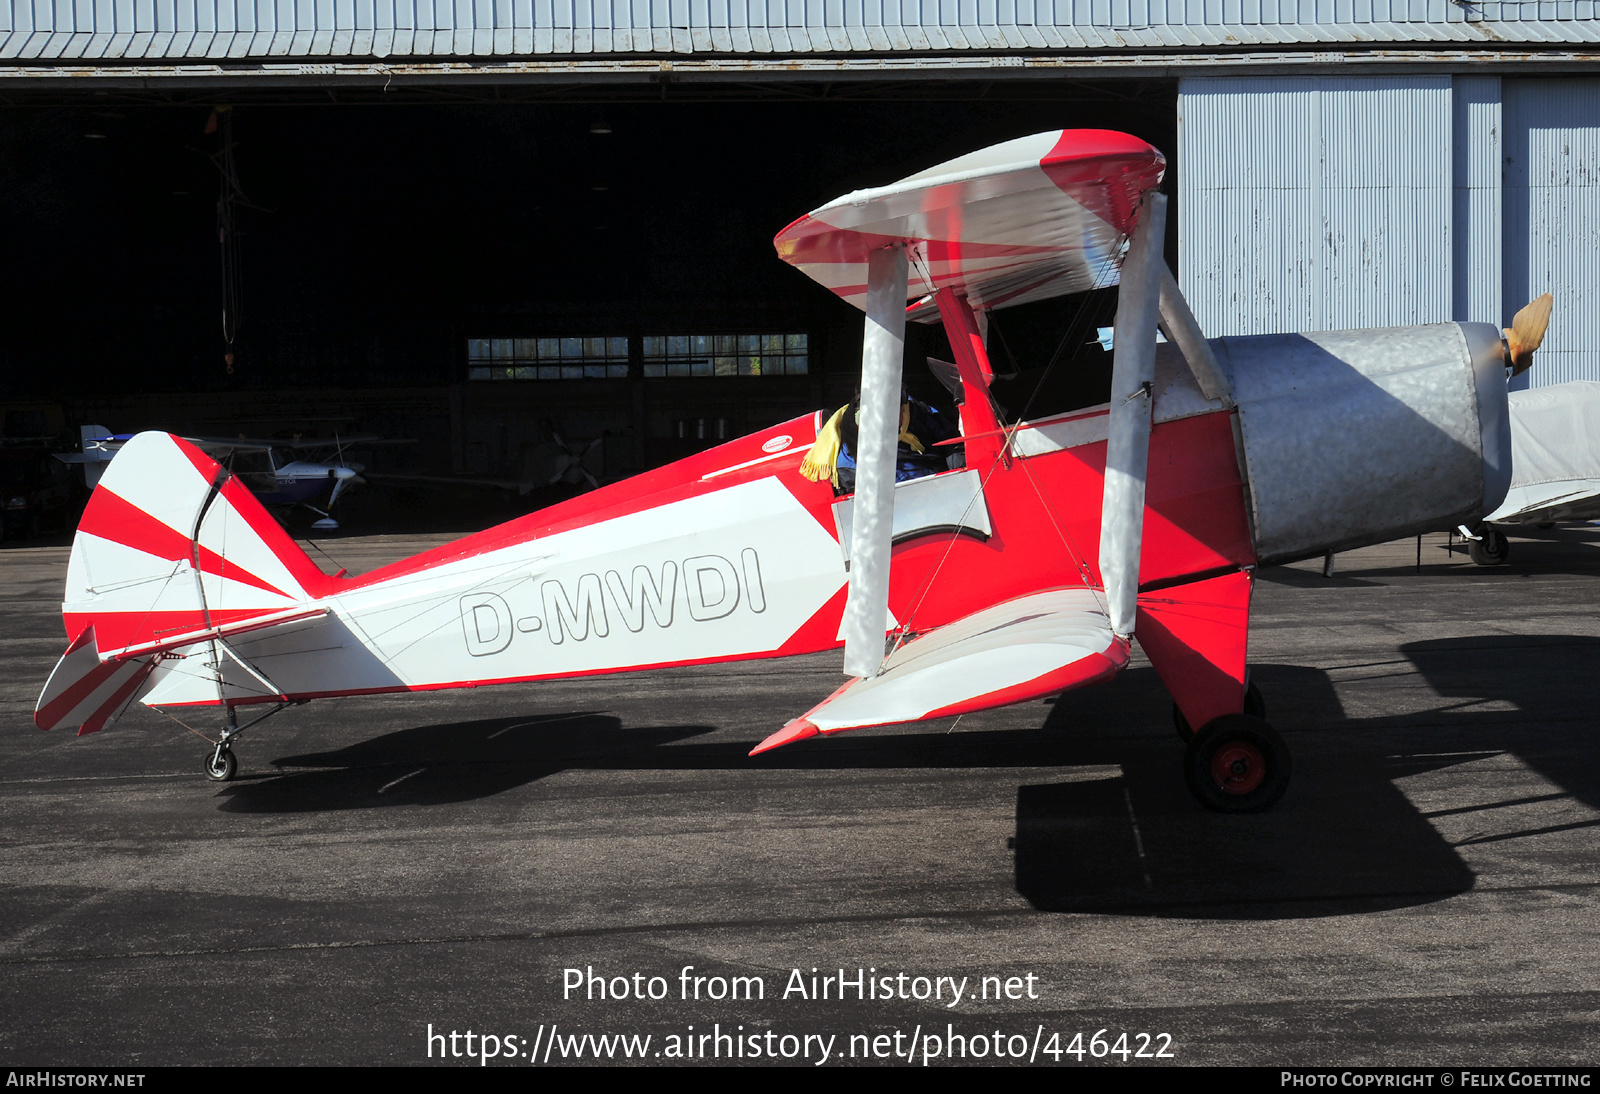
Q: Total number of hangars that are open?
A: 1